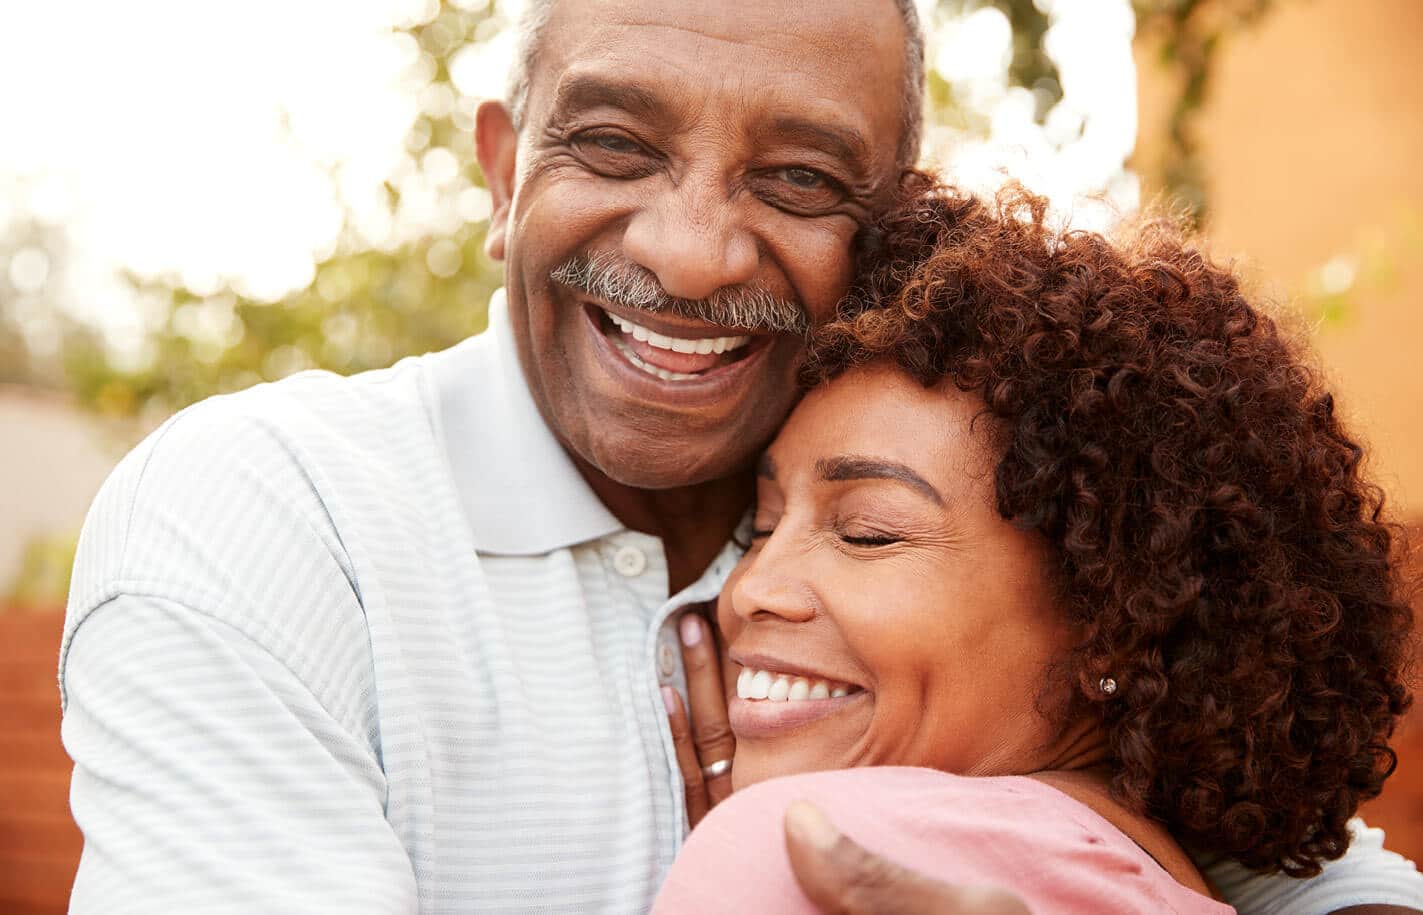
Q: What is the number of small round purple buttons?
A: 0